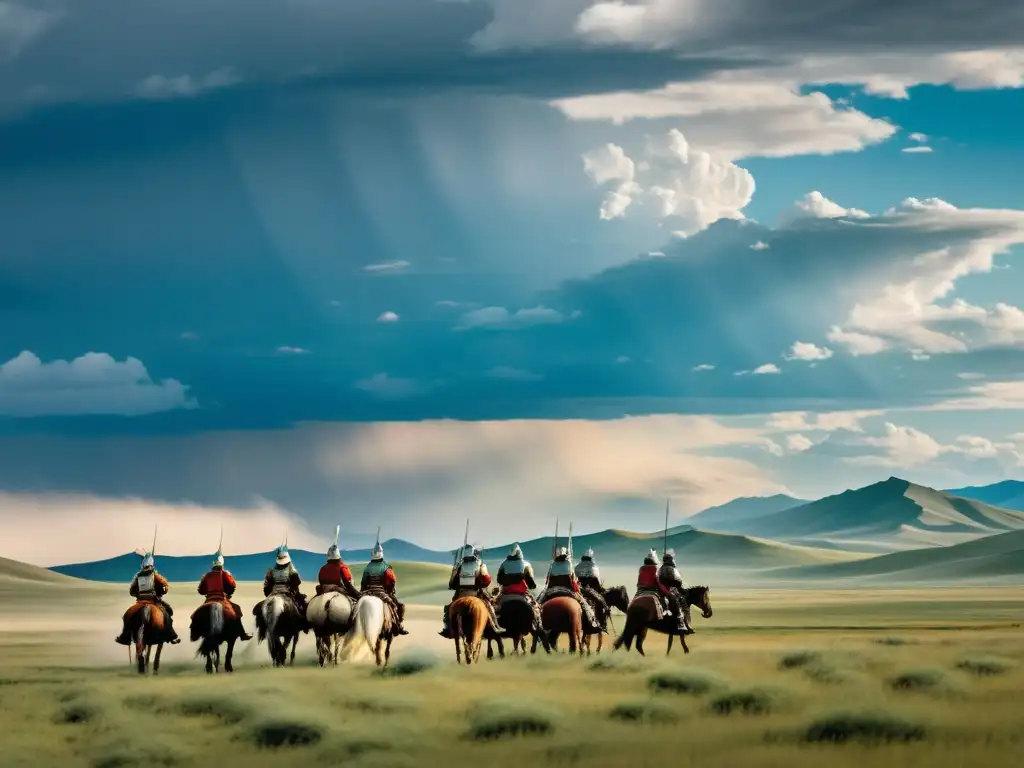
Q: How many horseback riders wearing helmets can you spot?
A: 11